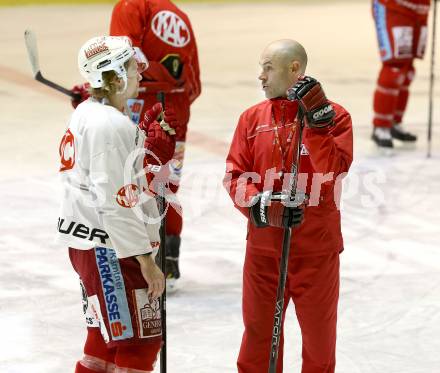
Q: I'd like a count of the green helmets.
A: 0